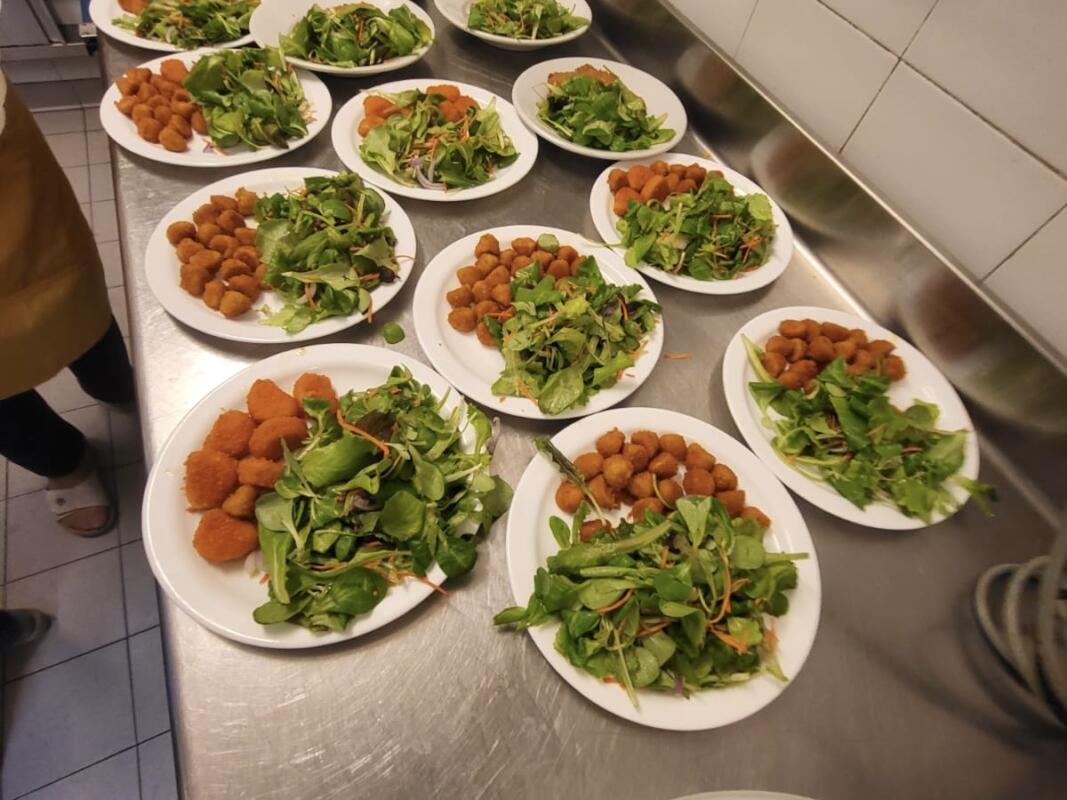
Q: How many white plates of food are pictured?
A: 12